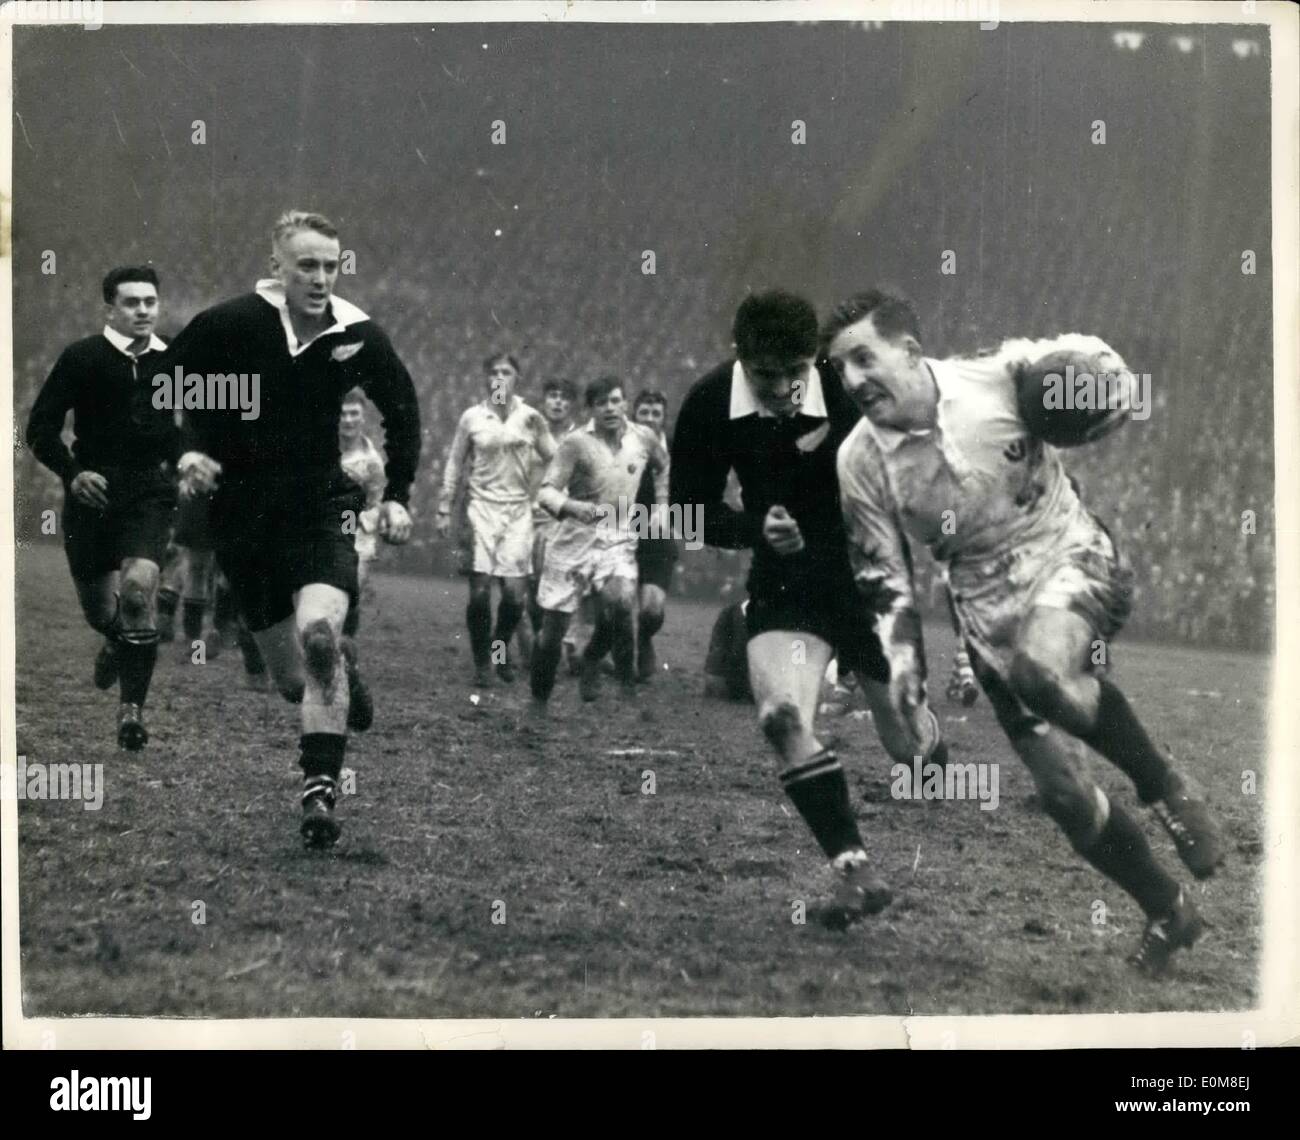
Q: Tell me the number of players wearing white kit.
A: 5